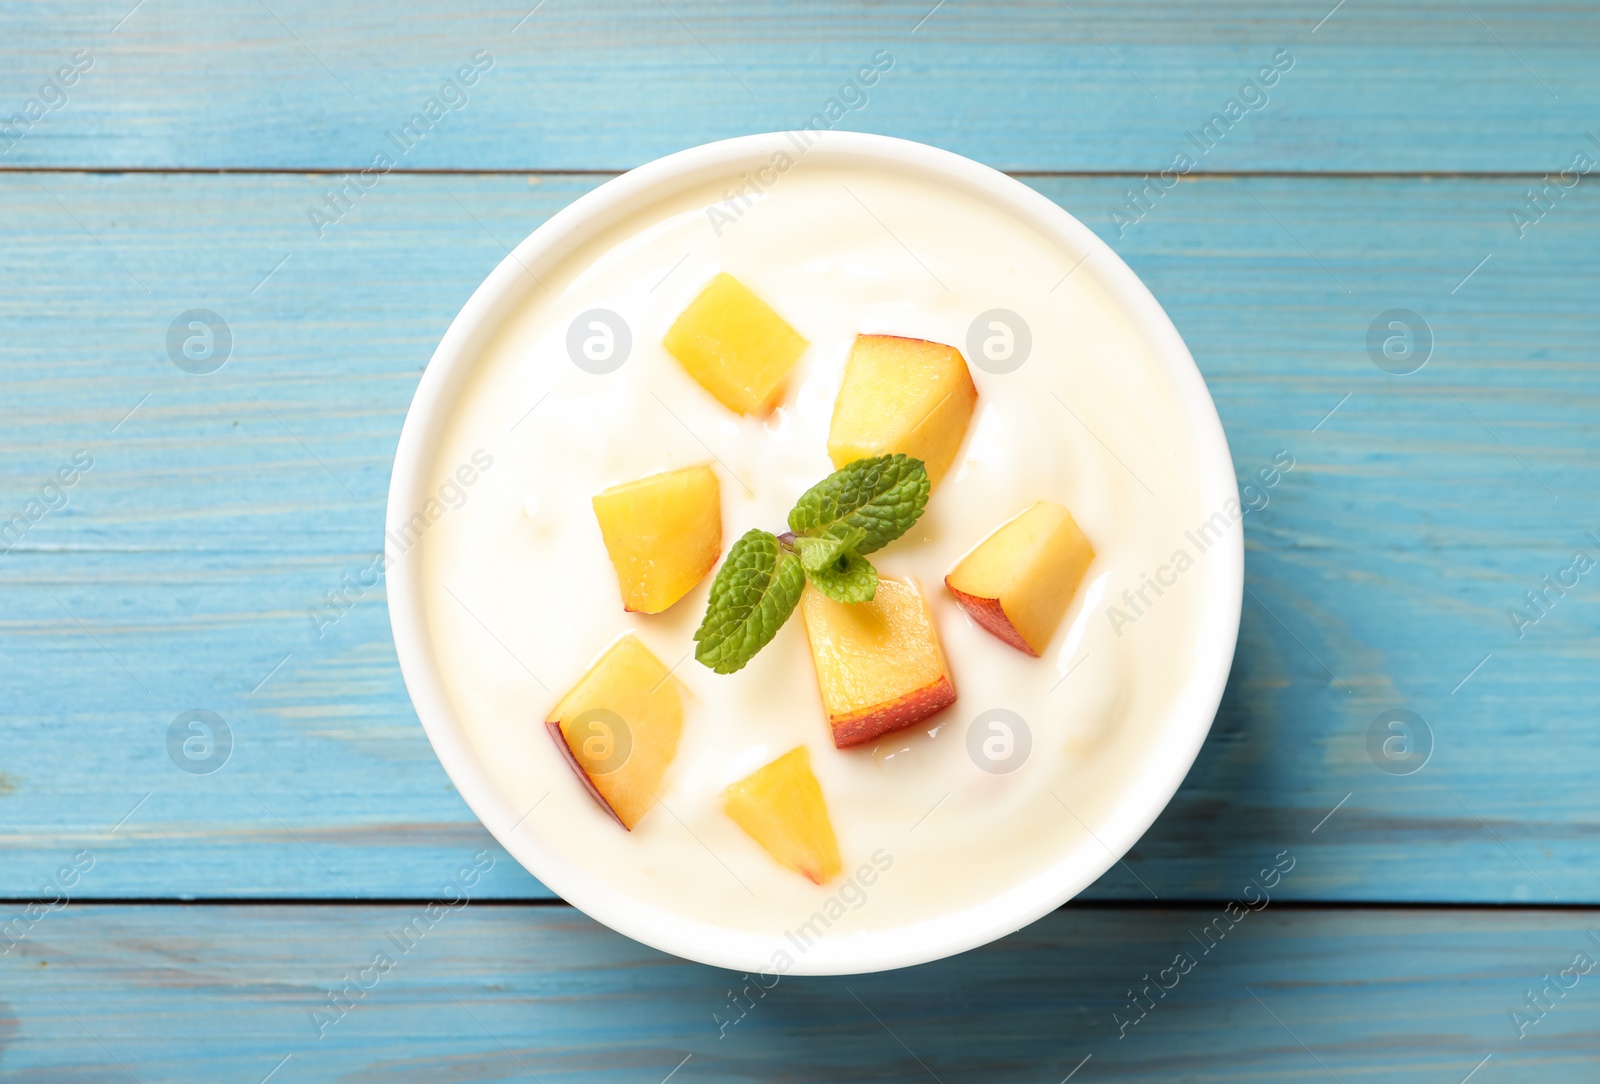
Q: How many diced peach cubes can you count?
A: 7